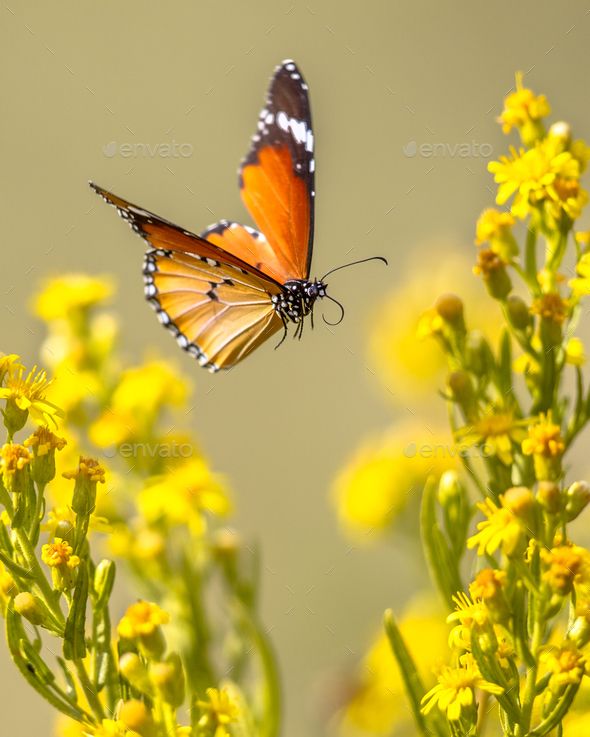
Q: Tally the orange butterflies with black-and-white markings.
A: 1